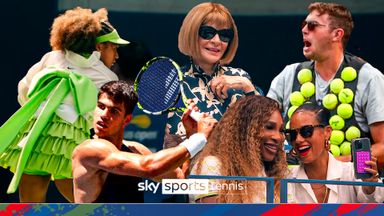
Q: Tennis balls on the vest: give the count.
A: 15